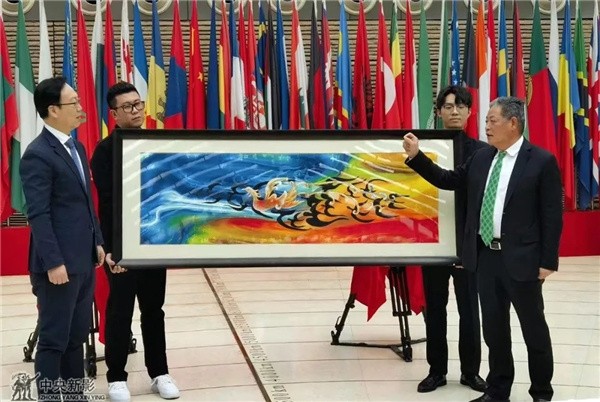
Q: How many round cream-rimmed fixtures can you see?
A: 9